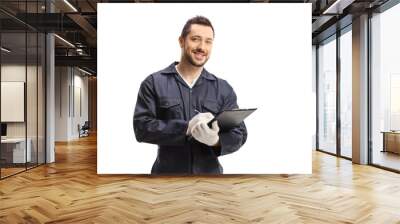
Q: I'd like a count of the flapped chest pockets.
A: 2